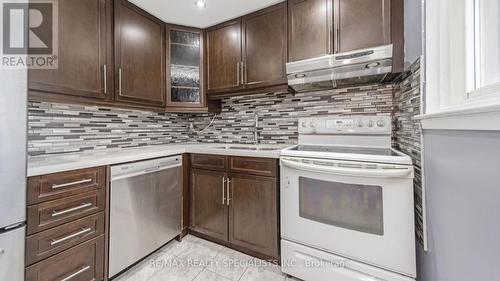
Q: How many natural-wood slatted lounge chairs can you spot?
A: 0